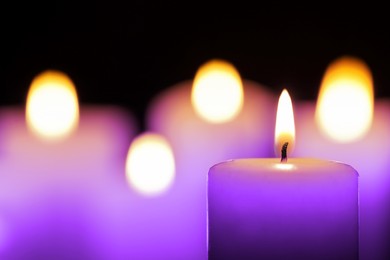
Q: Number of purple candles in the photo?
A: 5